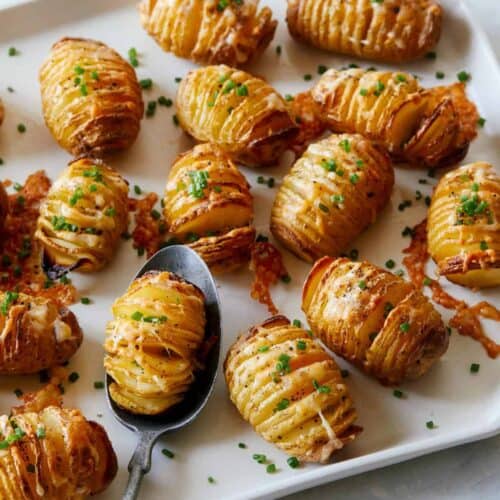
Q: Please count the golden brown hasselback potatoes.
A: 14